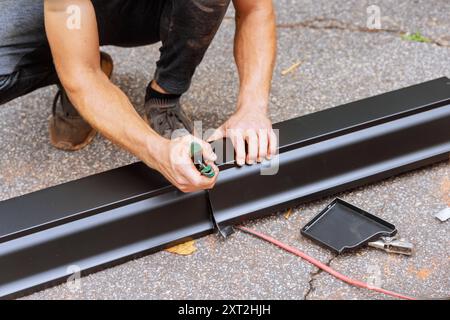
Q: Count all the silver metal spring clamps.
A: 1